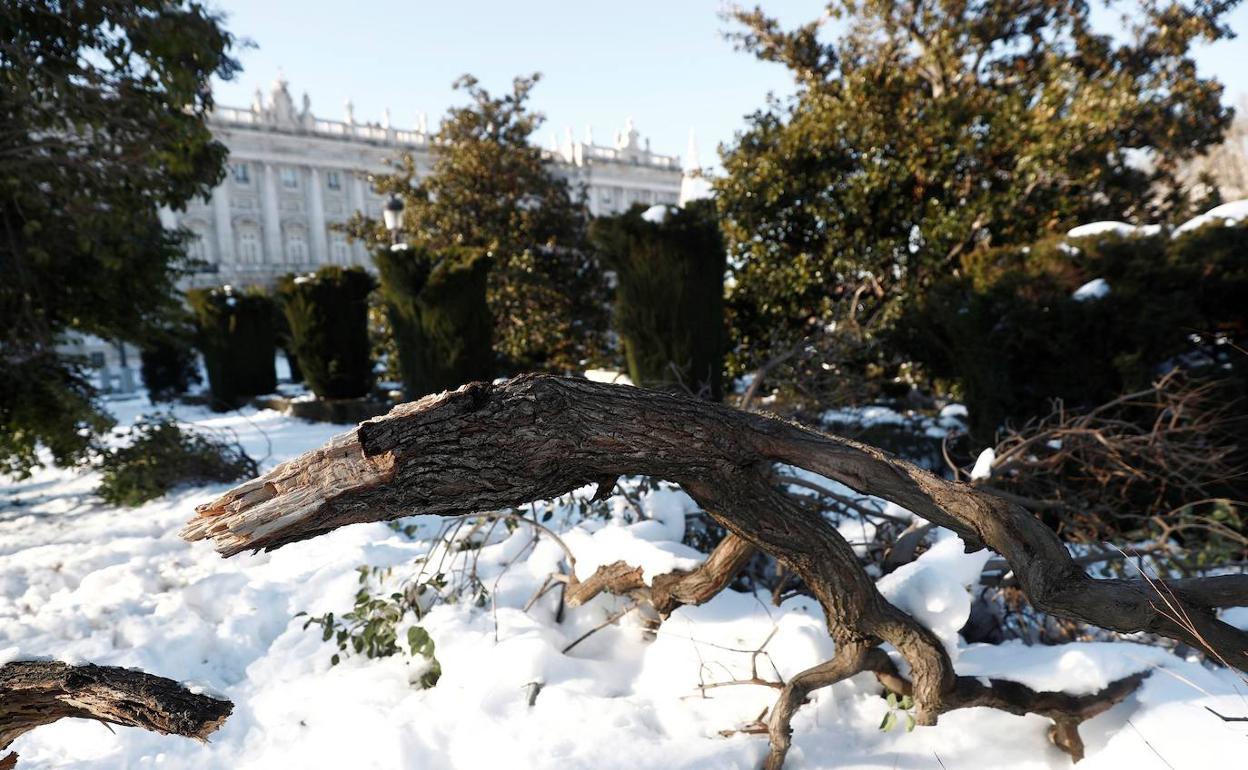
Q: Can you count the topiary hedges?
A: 4